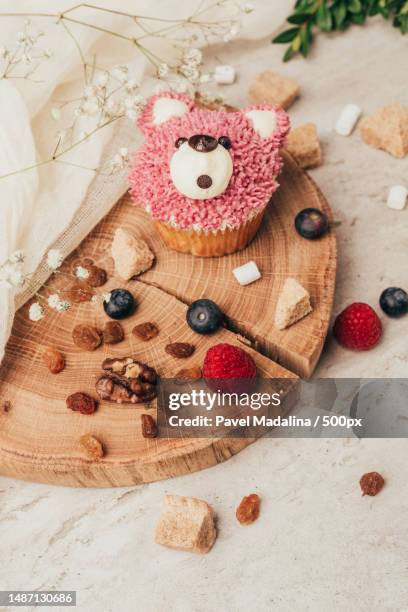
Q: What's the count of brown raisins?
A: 13